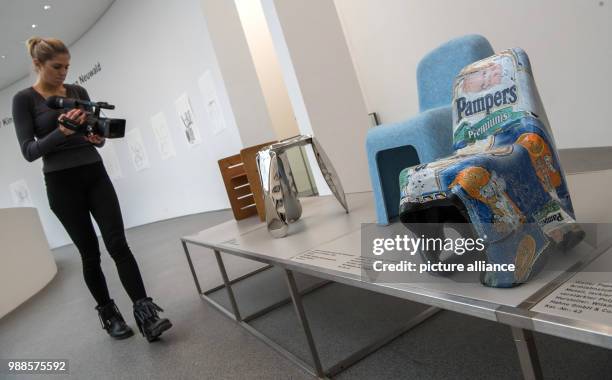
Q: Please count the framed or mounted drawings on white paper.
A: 6